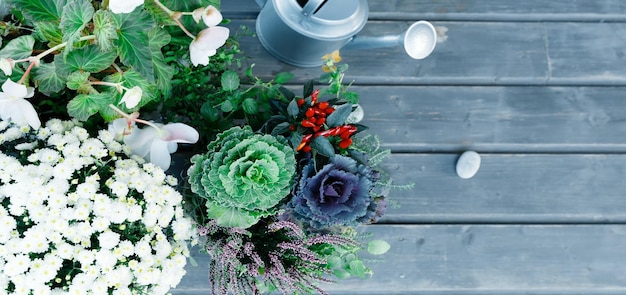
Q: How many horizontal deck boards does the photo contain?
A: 5